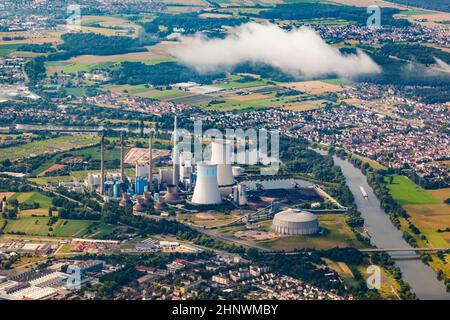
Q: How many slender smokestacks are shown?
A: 4